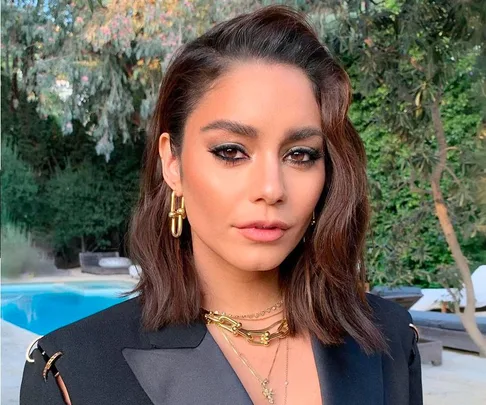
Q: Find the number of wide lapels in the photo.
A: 2